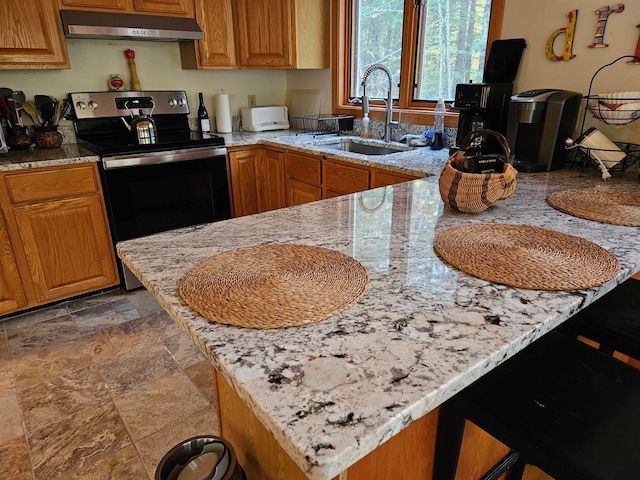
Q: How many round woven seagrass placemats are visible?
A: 3